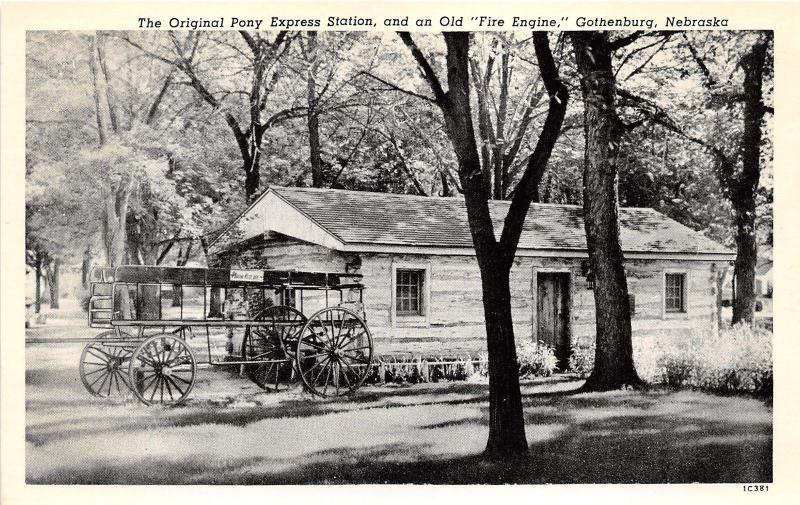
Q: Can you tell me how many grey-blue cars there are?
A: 0